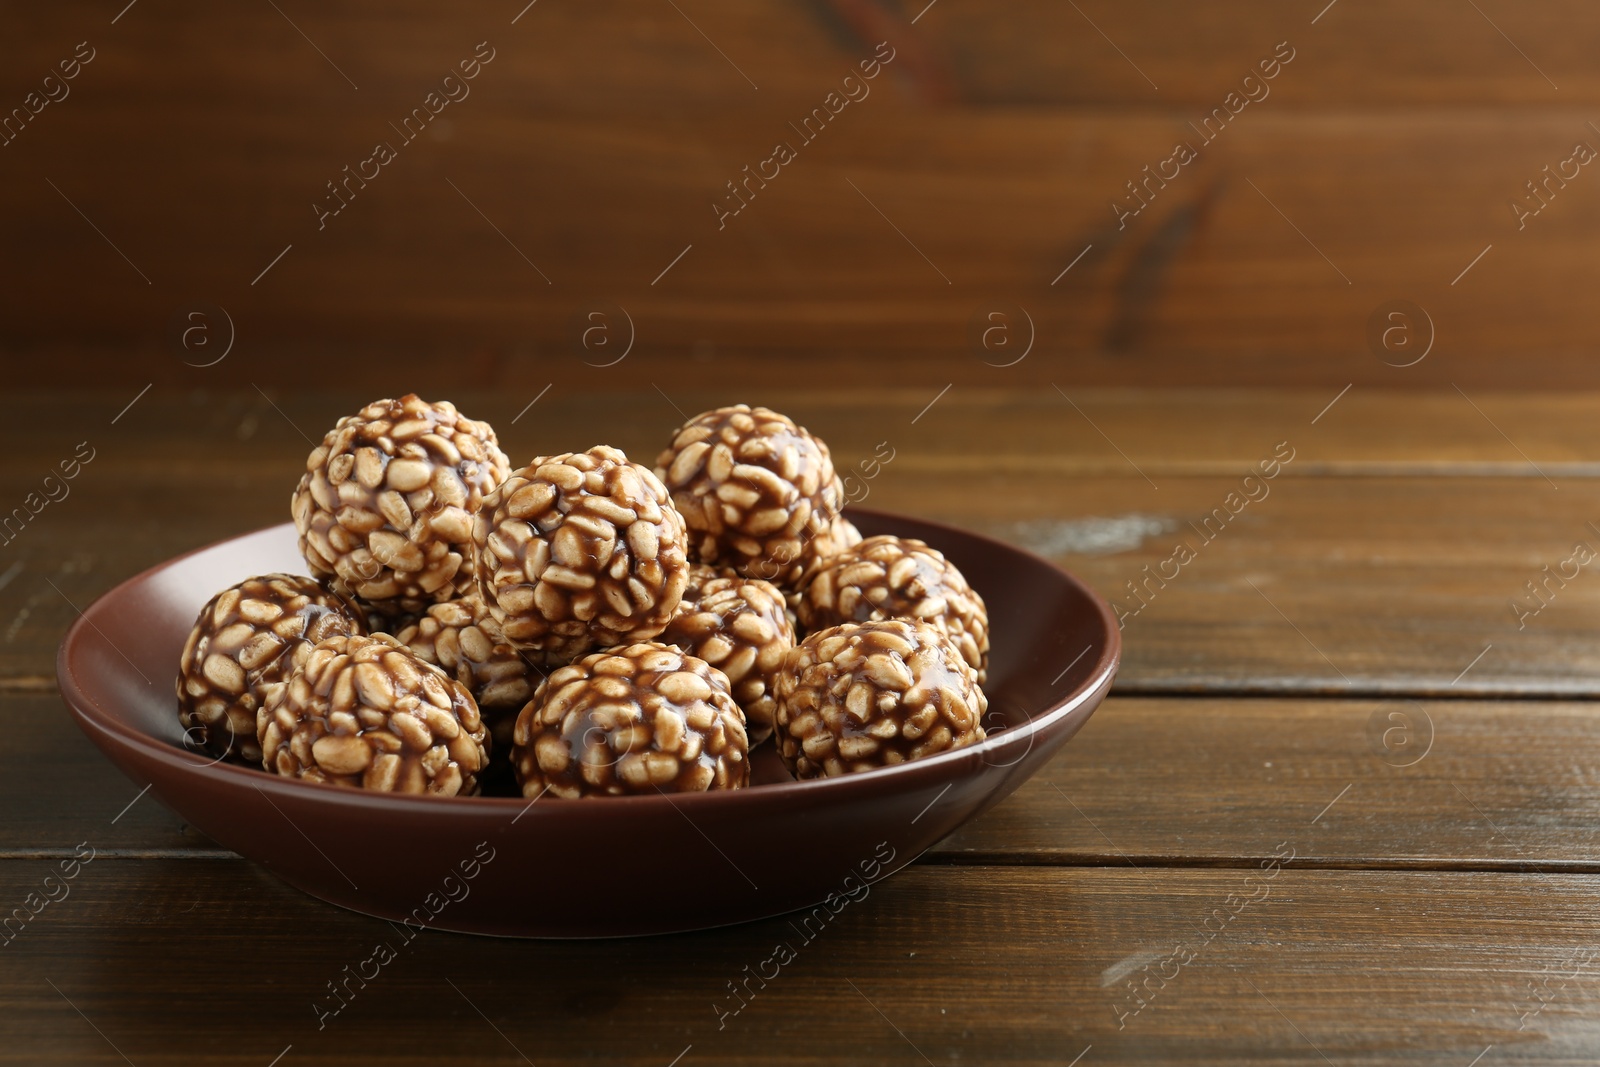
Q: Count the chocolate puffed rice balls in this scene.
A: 11